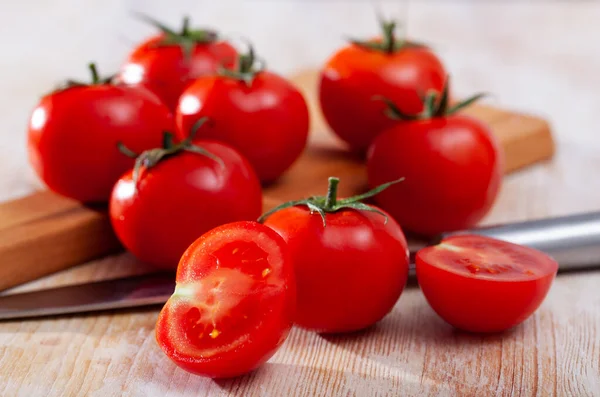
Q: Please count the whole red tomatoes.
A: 7